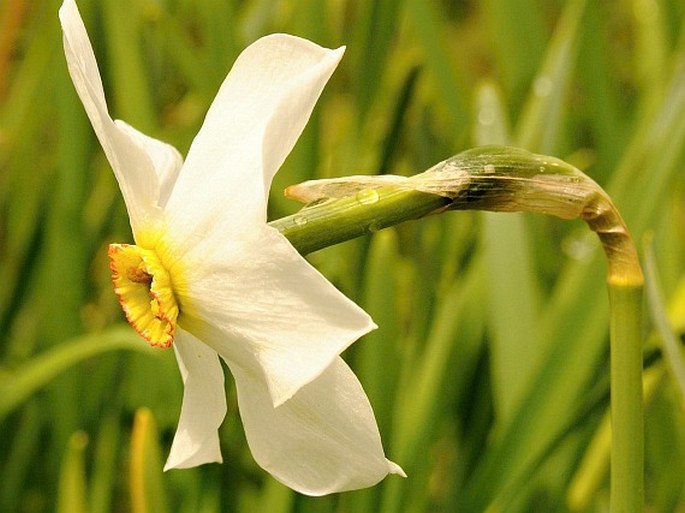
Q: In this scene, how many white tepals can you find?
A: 6